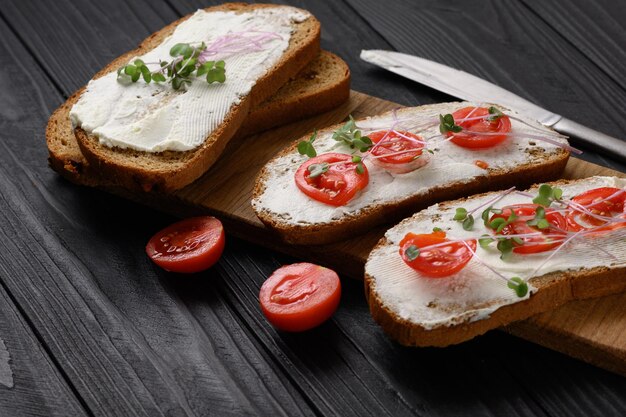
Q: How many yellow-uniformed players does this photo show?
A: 0